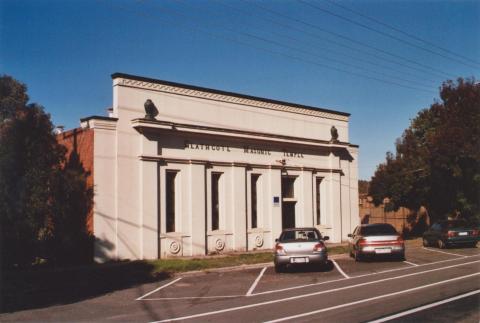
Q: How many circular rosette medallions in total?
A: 3